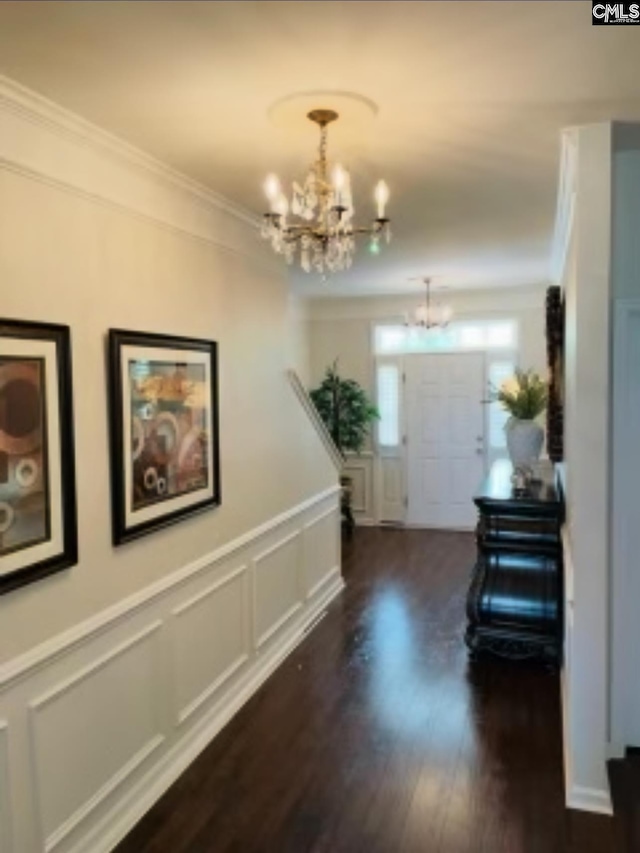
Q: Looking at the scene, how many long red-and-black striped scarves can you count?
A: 0